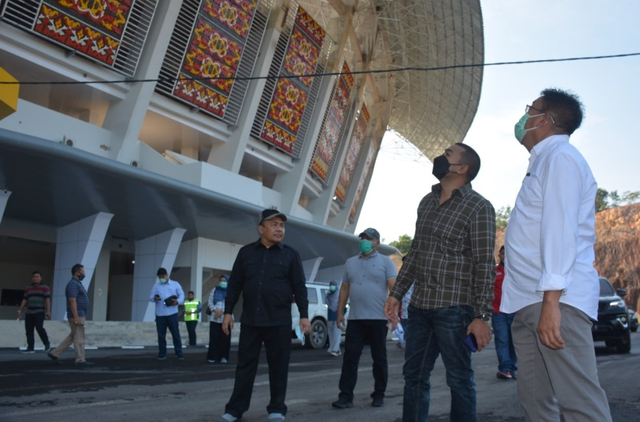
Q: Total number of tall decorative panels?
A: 6